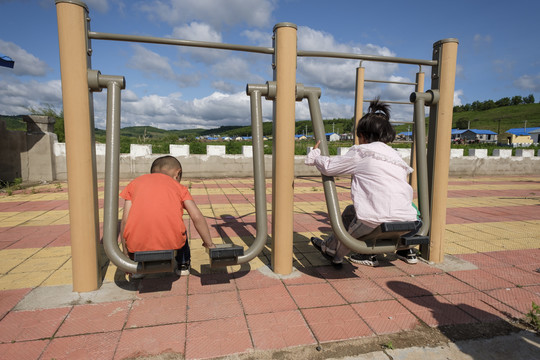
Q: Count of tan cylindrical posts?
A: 5